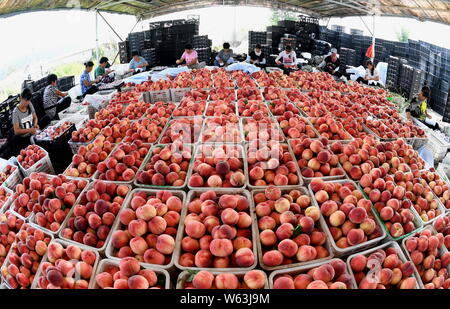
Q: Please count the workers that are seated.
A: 12